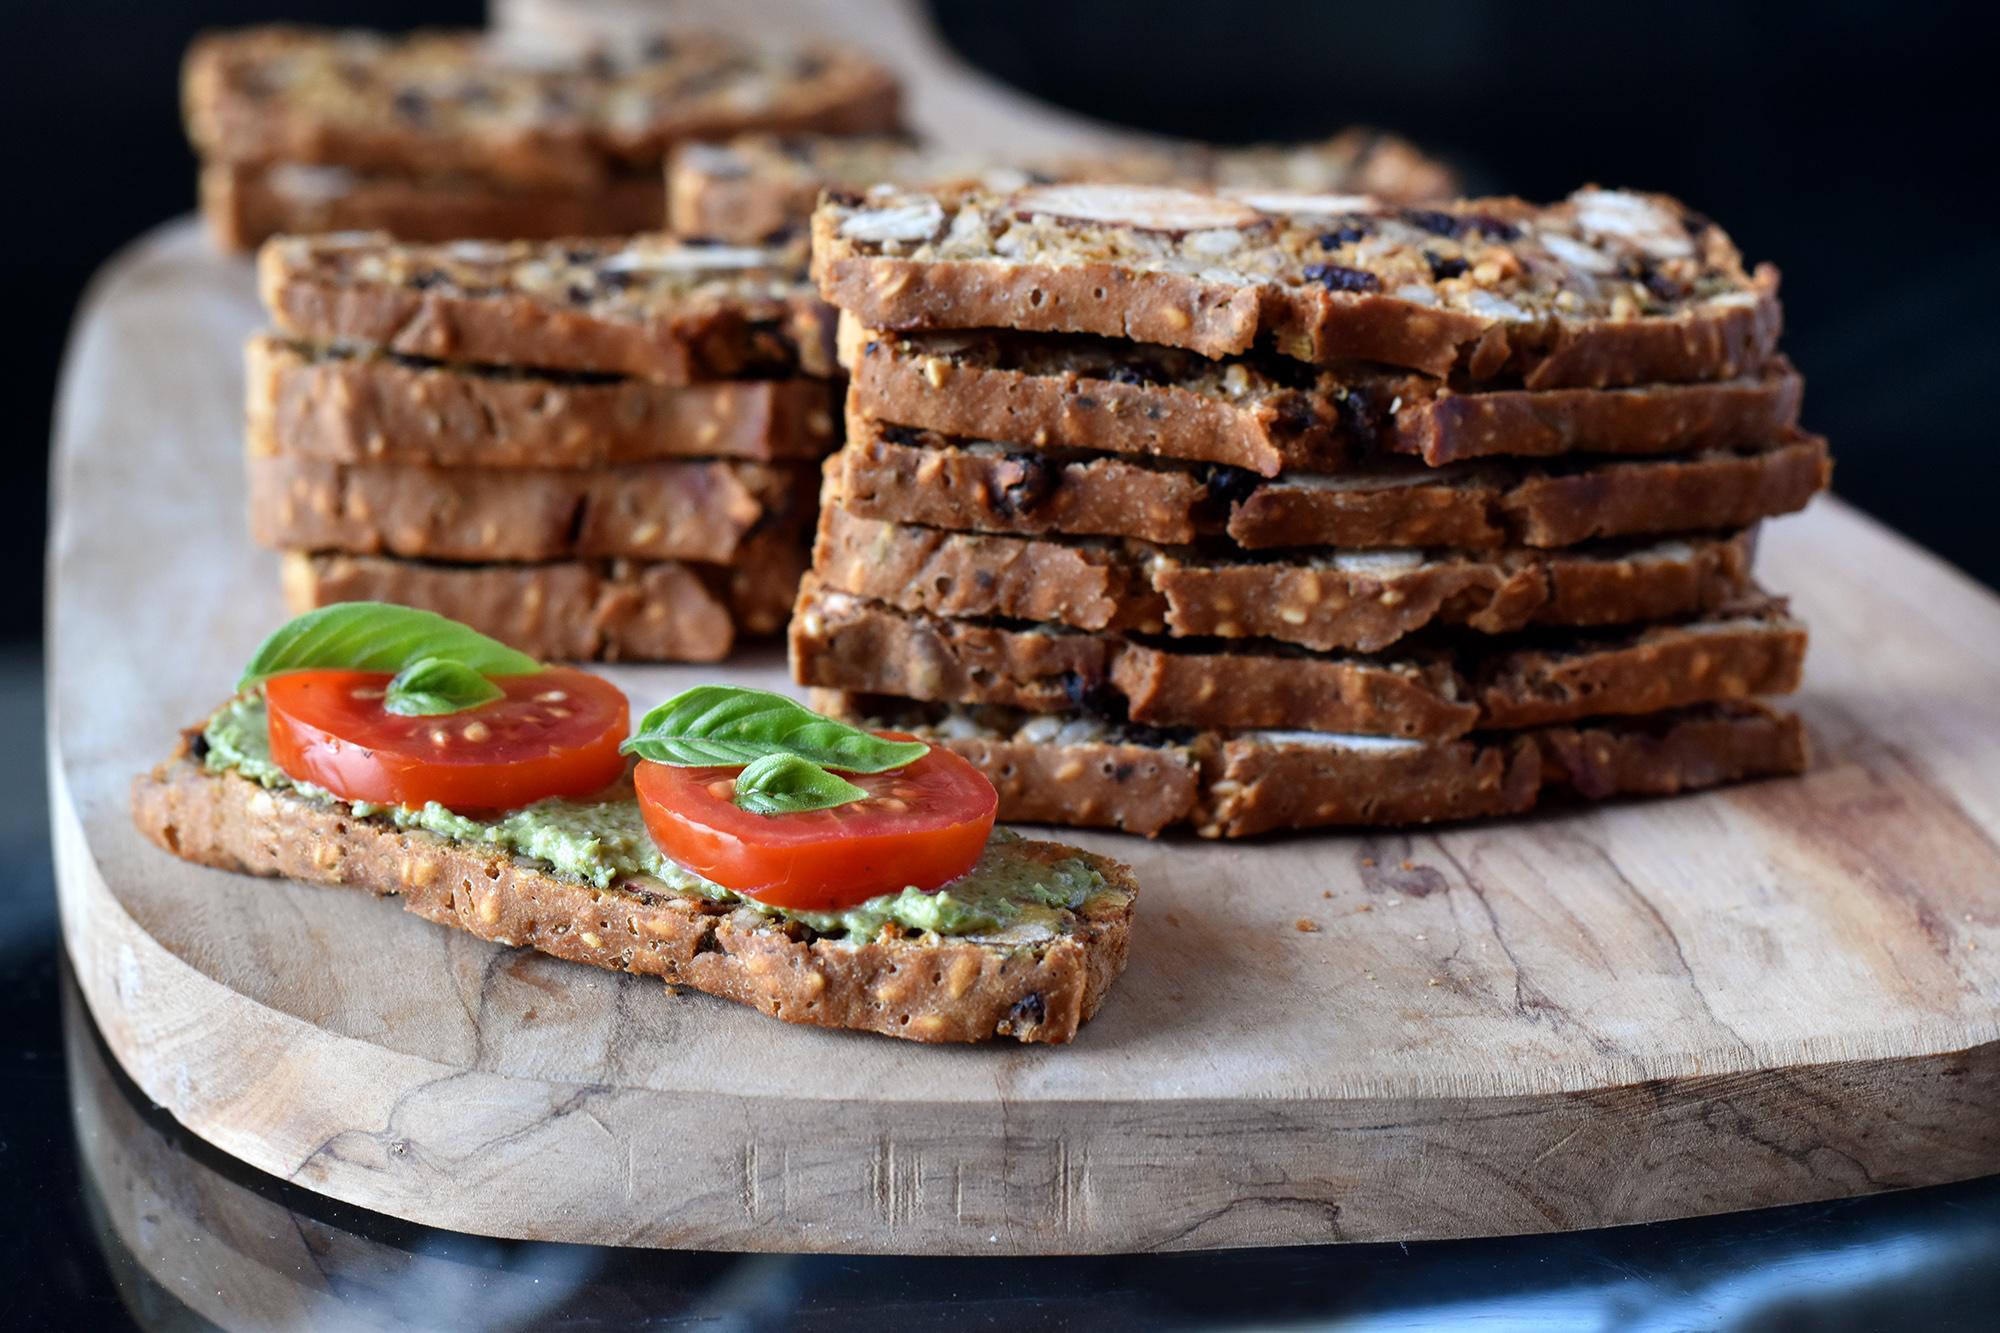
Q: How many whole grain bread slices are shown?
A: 14